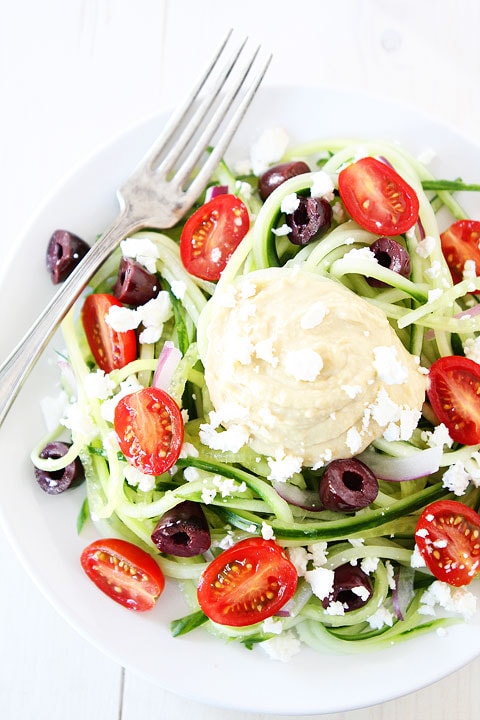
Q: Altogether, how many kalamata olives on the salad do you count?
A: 9